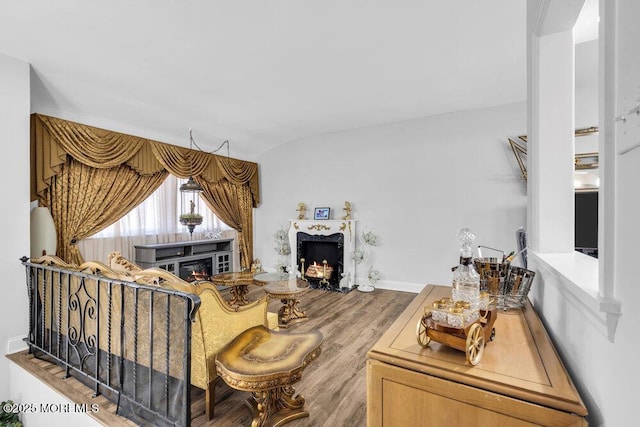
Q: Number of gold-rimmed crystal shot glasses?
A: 5